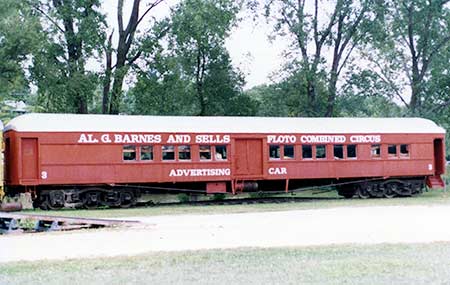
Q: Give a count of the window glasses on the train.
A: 15